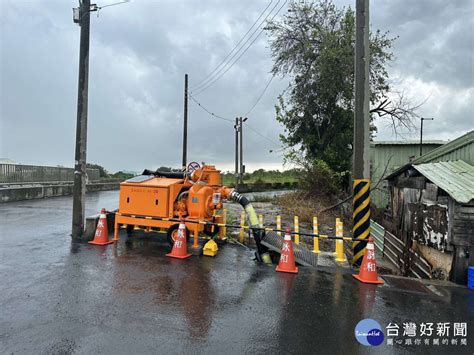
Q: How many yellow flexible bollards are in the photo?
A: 8